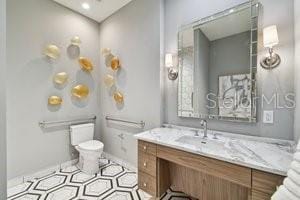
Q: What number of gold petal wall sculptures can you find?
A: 10